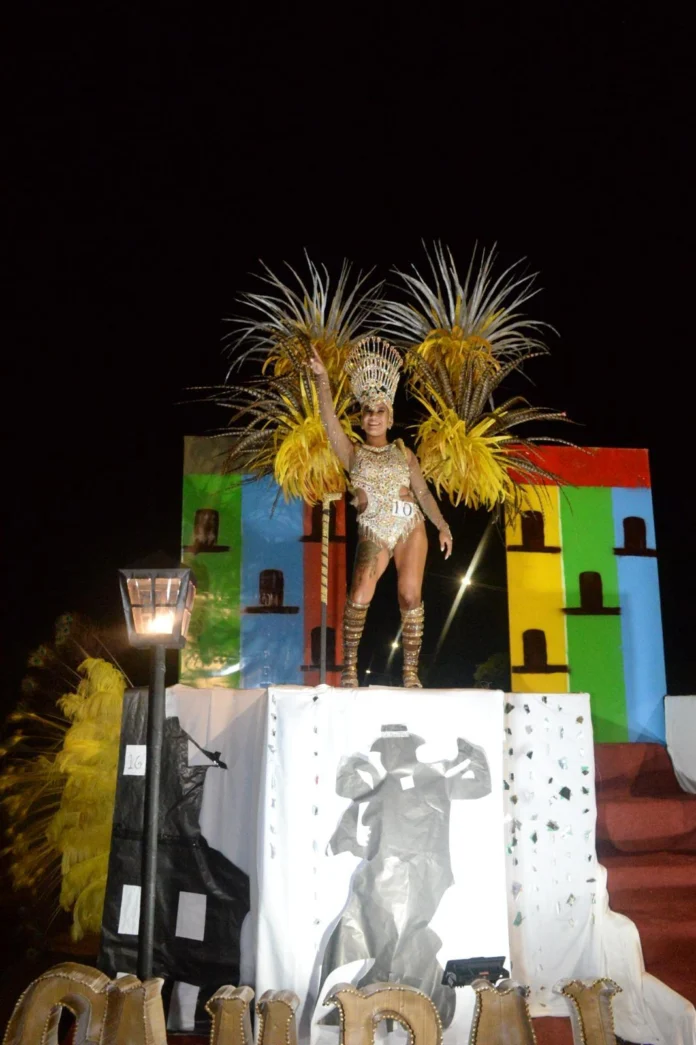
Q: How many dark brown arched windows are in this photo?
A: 8